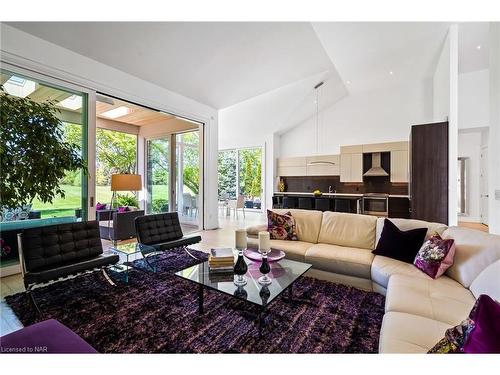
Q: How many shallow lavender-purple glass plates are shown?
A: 1